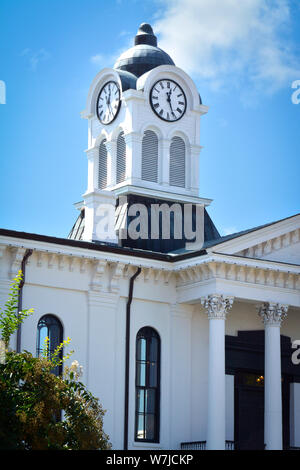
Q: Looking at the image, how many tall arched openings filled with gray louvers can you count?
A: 4